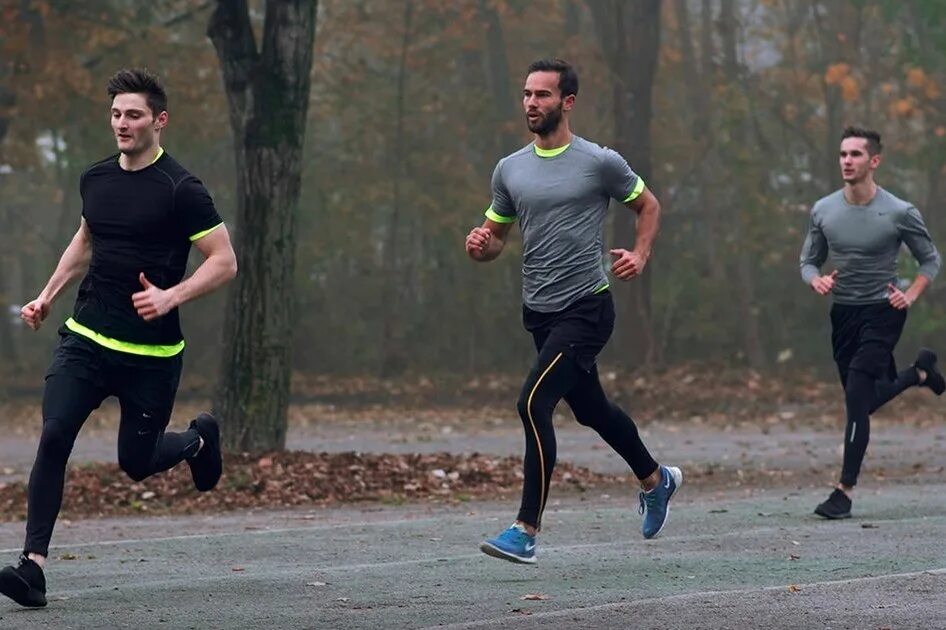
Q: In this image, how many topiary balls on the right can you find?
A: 0